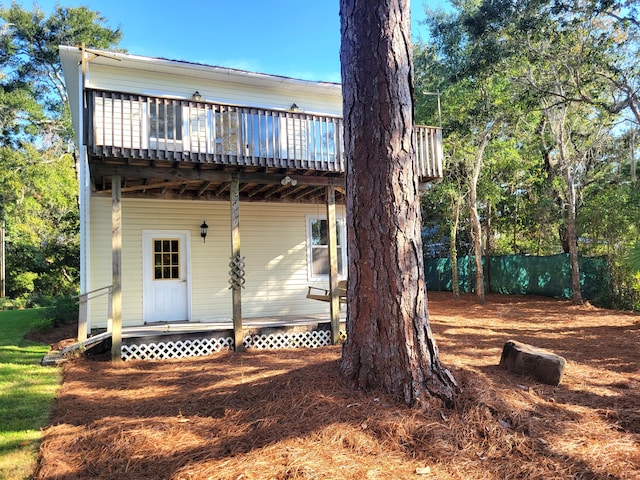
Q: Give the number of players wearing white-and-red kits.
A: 0